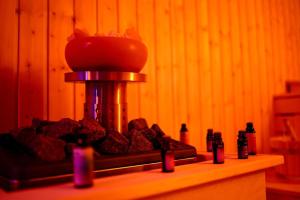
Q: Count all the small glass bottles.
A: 7